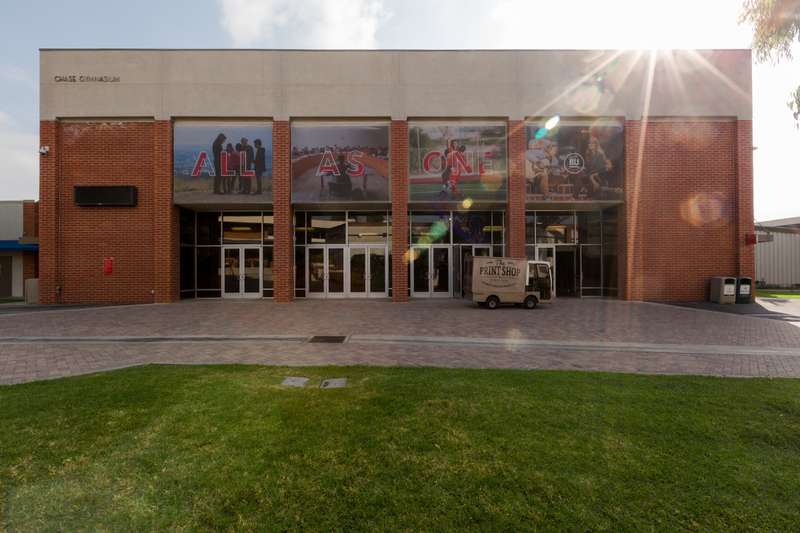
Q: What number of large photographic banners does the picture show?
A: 4